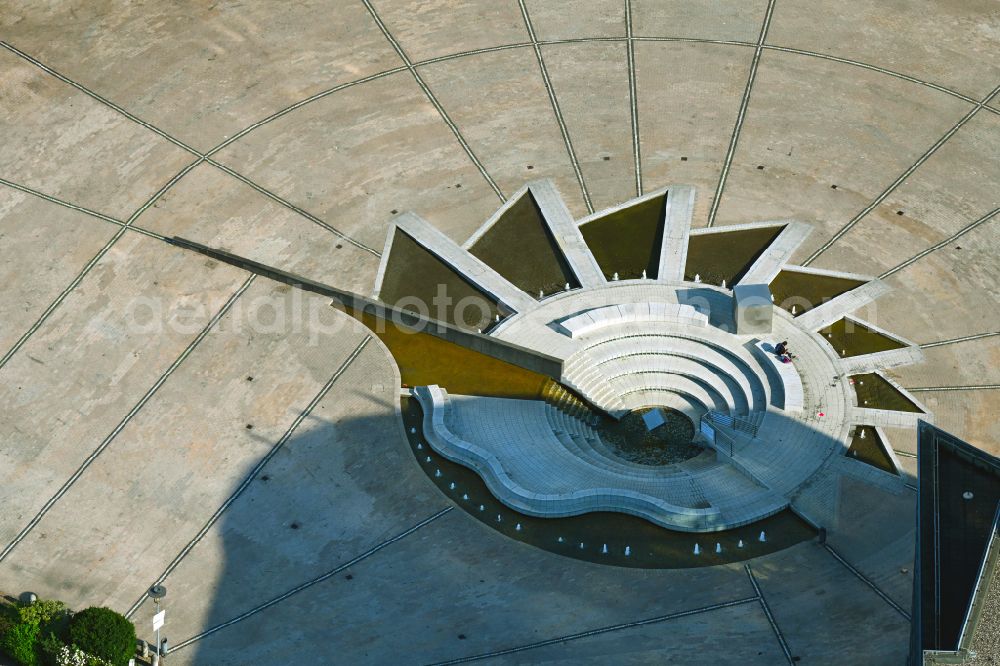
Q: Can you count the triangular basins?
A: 8